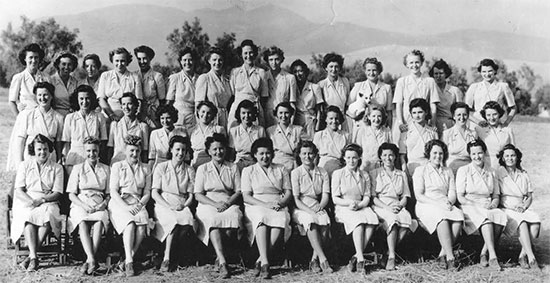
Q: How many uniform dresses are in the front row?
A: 12